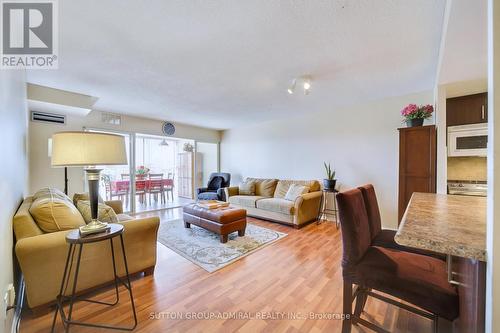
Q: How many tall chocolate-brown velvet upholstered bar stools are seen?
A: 2